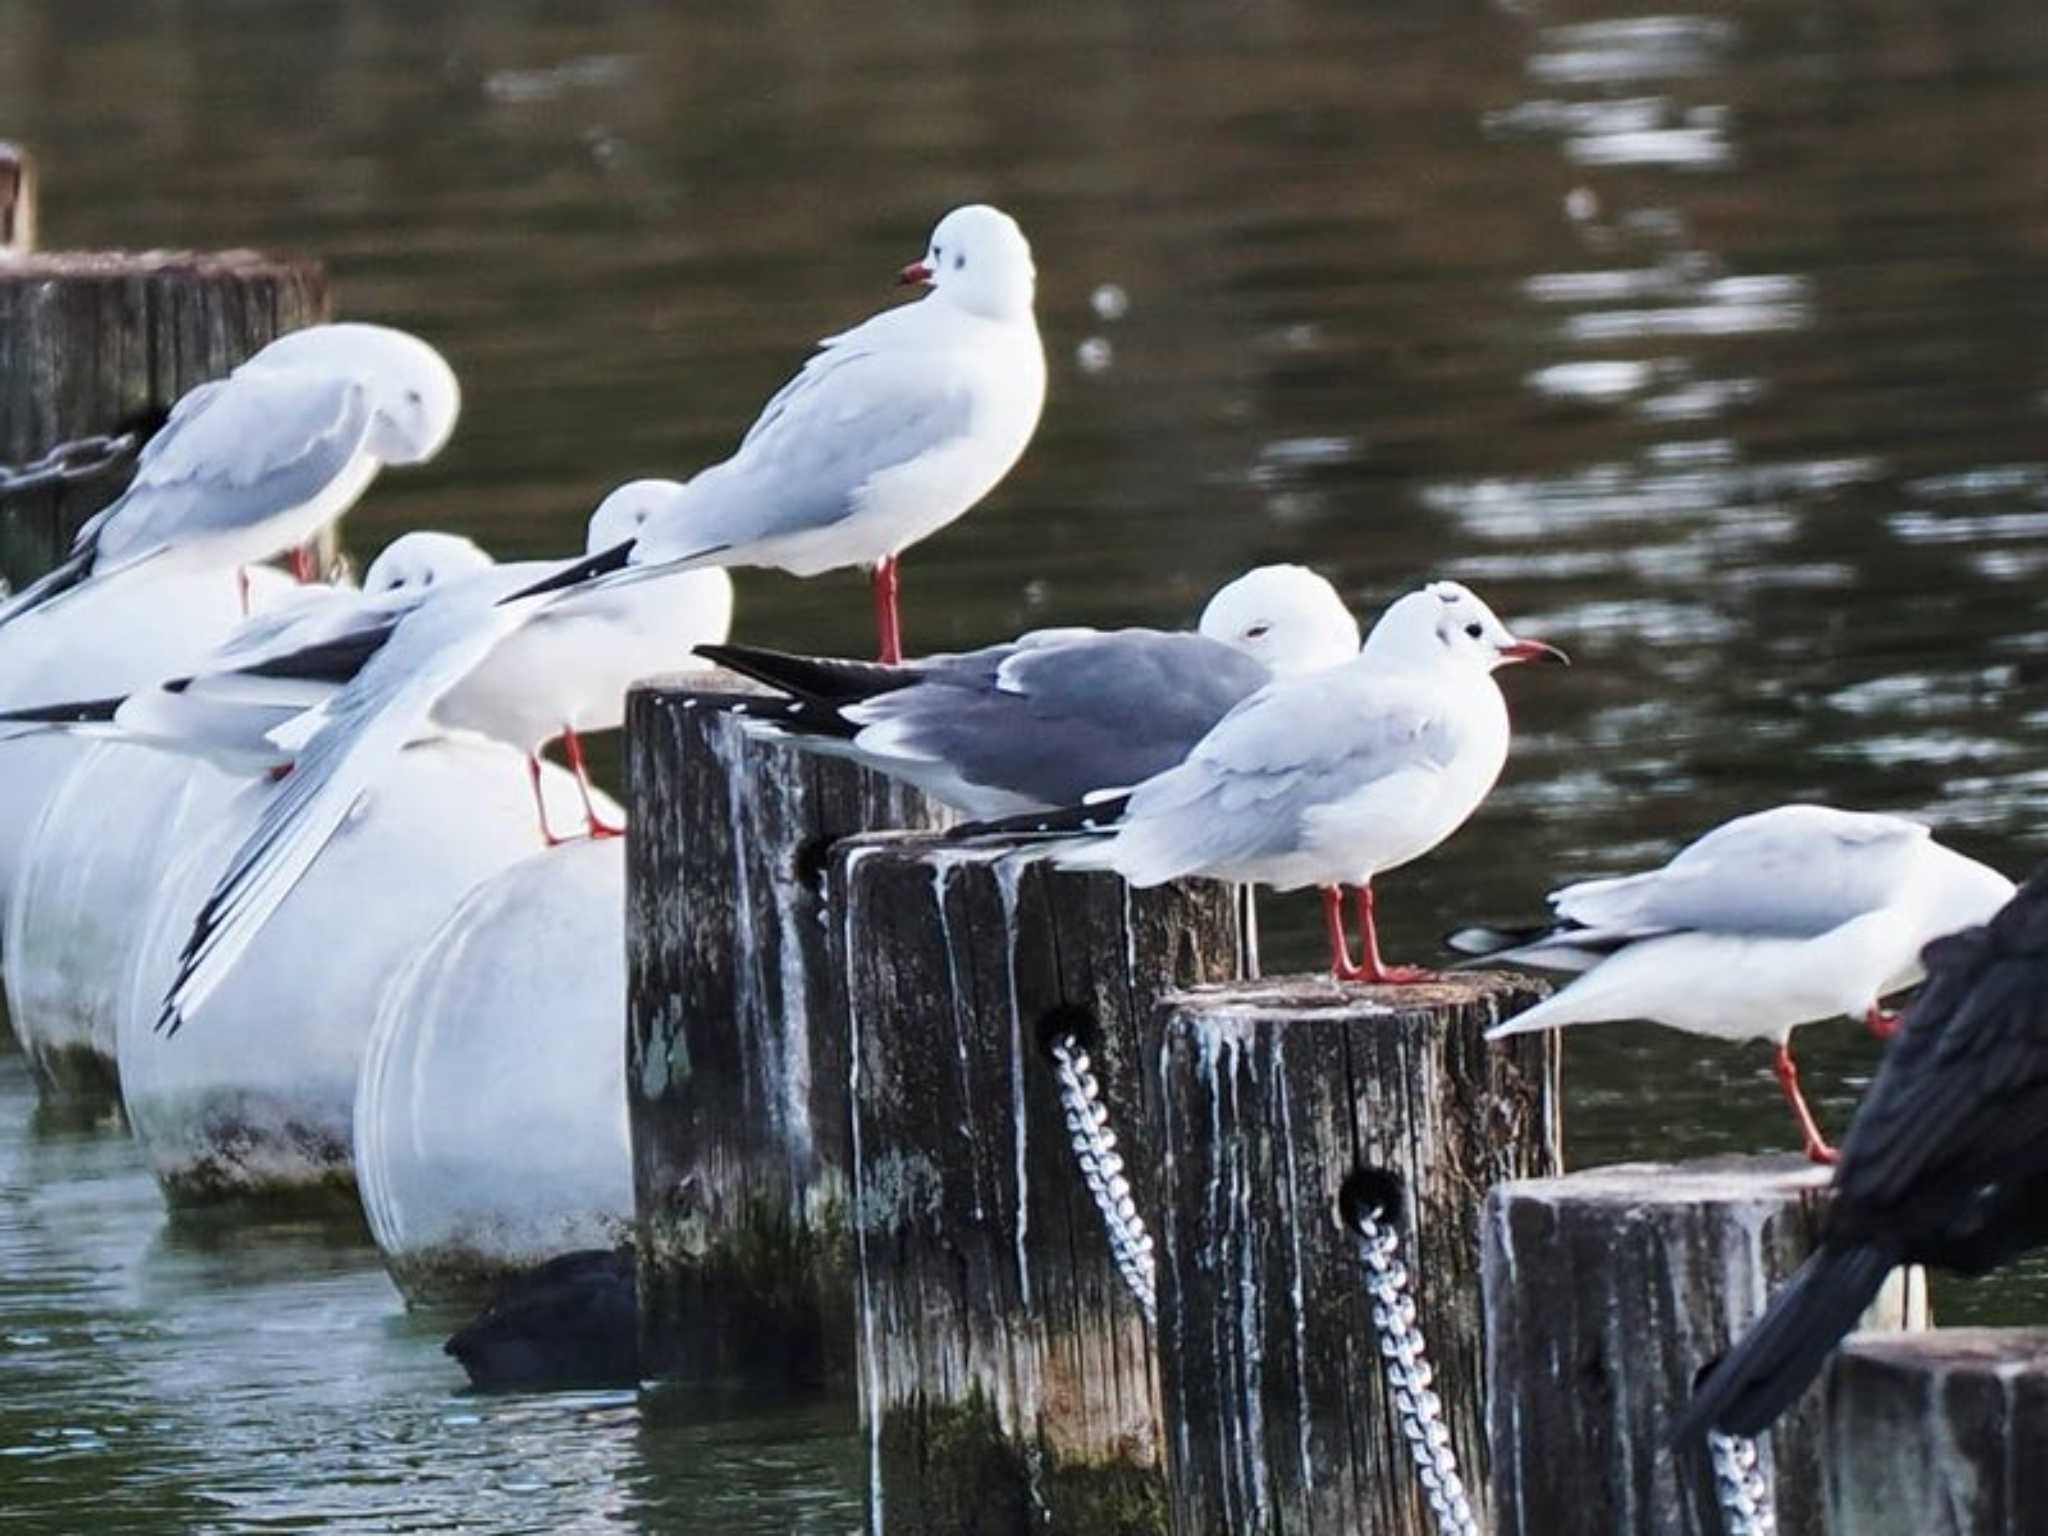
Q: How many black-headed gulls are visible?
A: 6